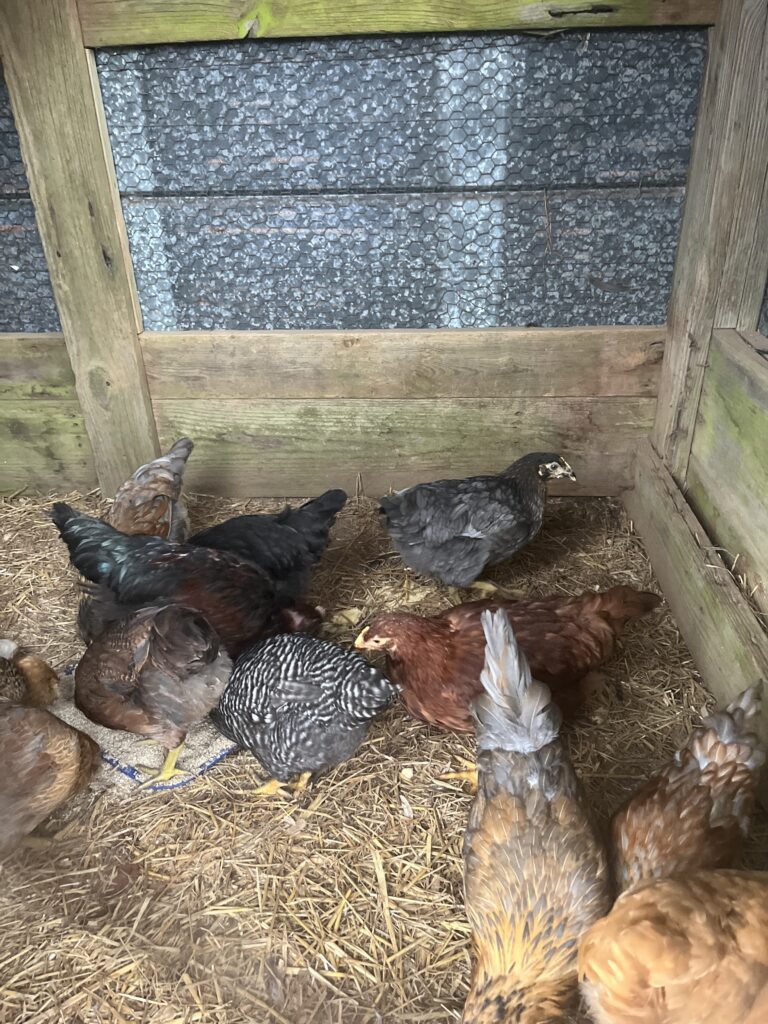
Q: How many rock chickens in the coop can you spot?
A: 1